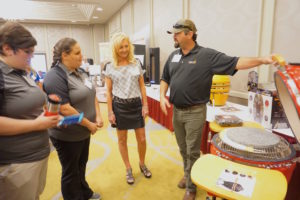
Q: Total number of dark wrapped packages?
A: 1